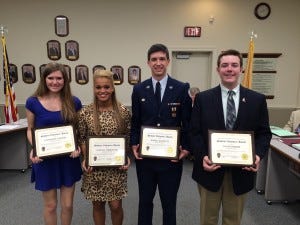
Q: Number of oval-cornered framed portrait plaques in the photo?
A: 11